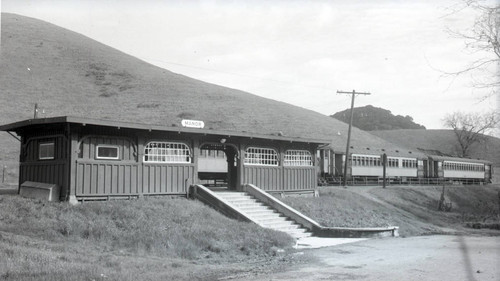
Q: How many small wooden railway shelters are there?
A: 1